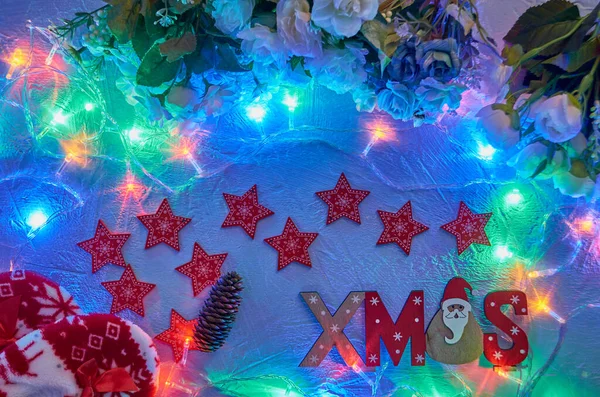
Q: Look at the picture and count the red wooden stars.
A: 10